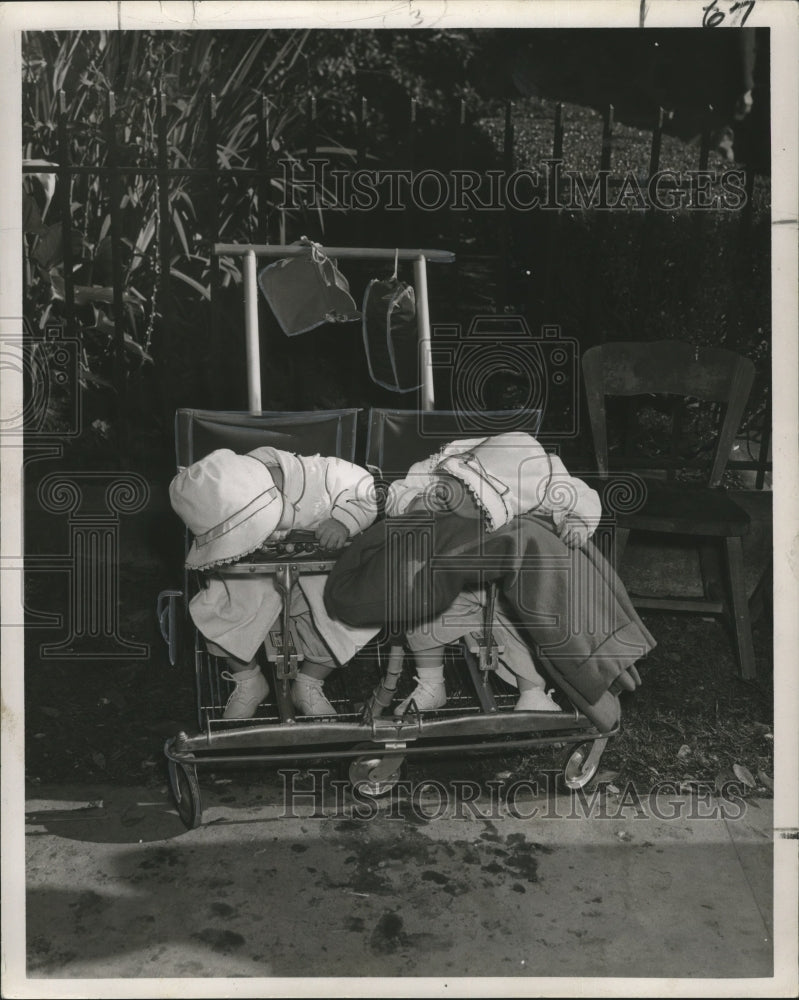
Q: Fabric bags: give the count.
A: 2